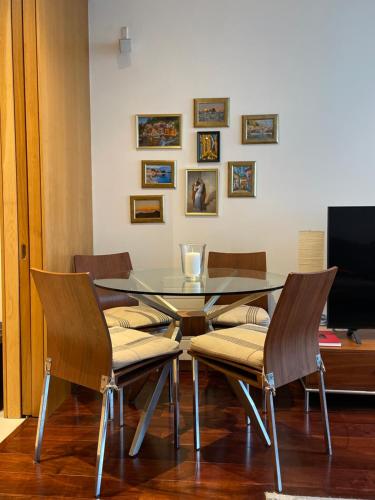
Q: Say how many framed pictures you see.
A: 8